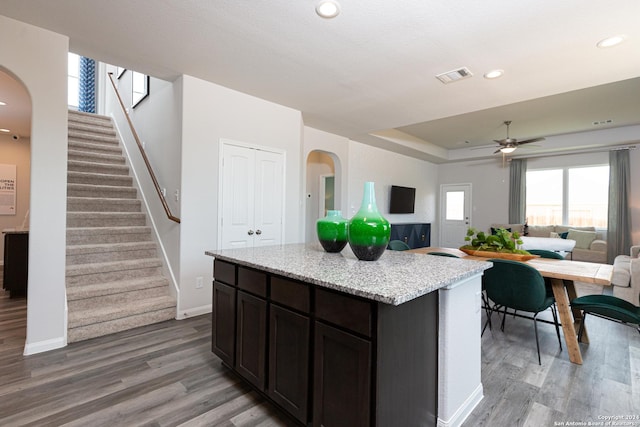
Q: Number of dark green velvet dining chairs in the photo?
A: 5